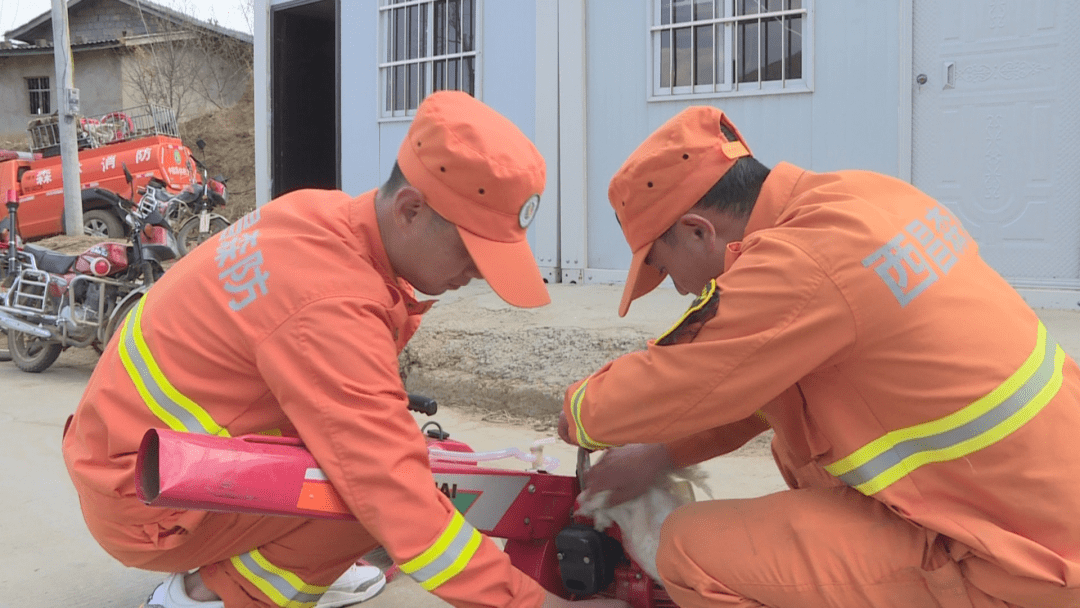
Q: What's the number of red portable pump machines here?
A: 1